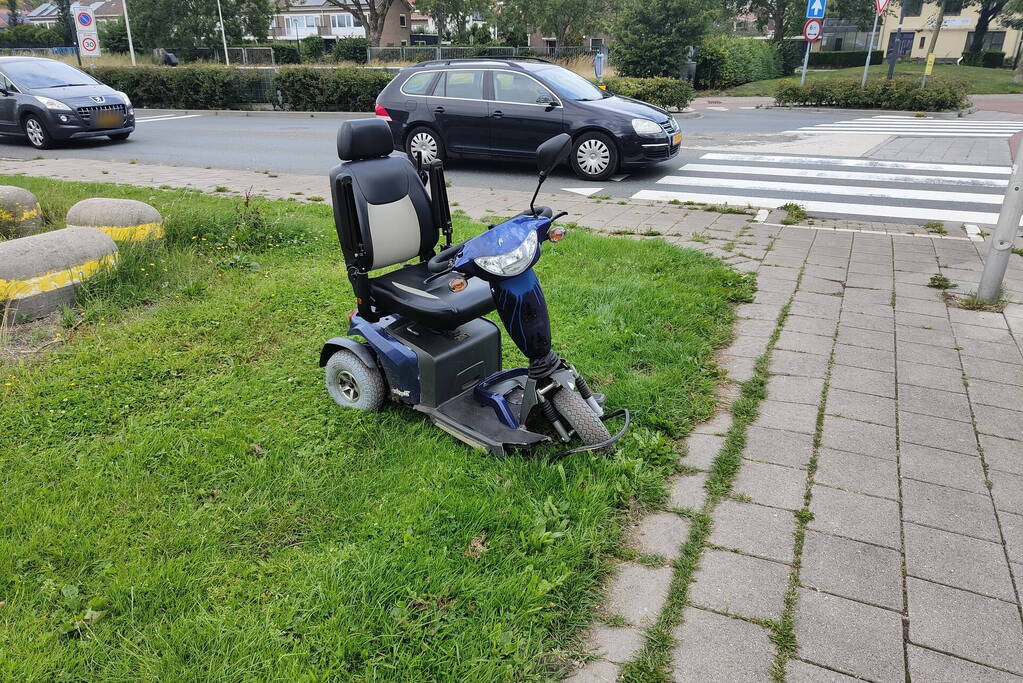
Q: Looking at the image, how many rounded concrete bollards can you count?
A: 3